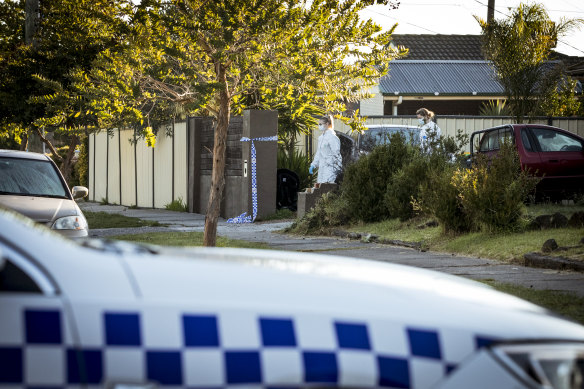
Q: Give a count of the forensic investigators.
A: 2